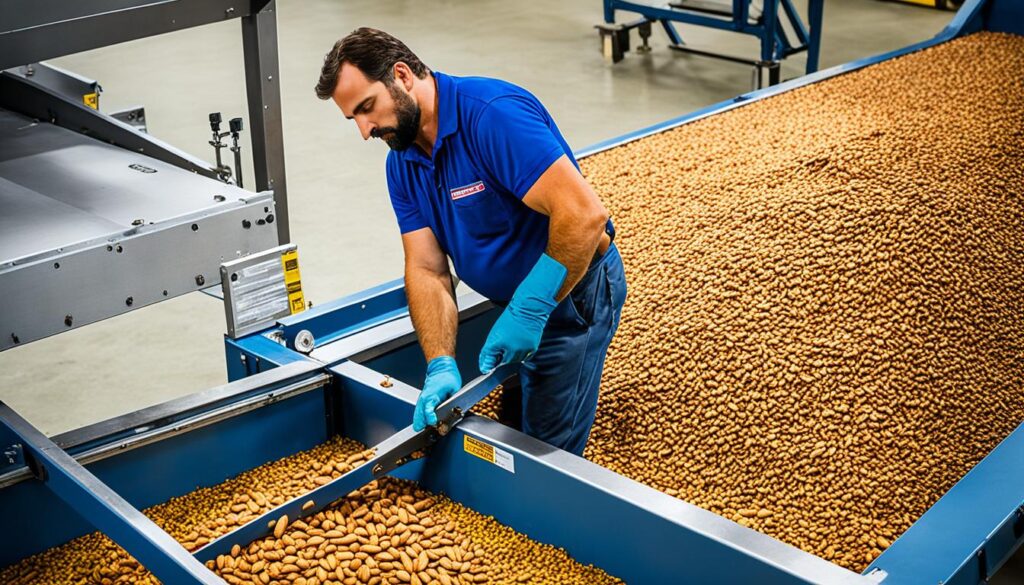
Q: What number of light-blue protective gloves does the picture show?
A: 2